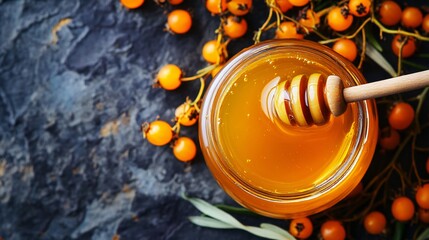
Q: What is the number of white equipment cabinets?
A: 0